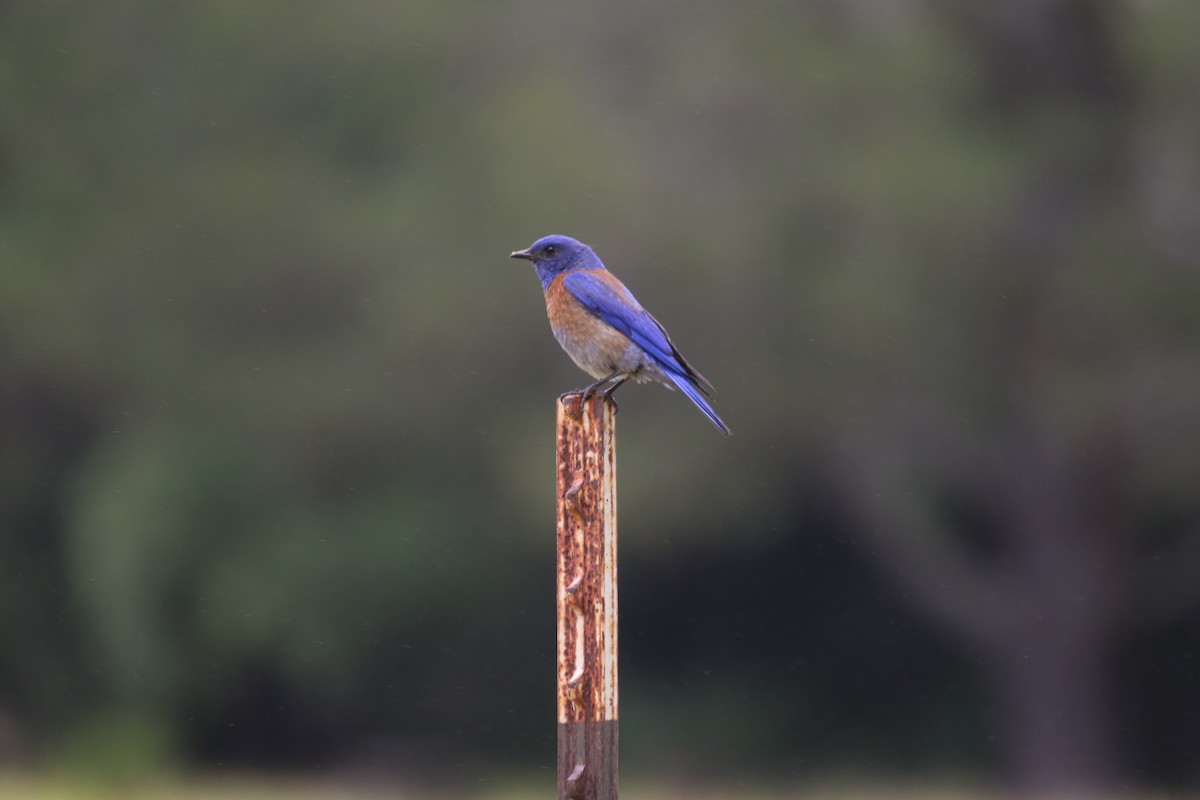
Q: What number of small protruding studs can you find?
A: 4